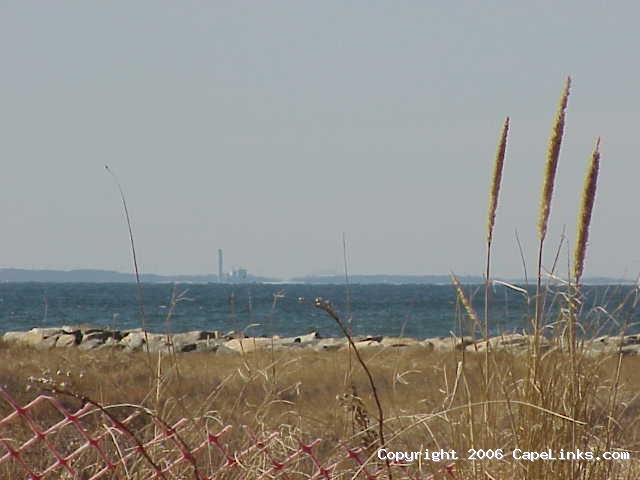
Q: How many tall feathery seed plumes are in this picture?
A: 3